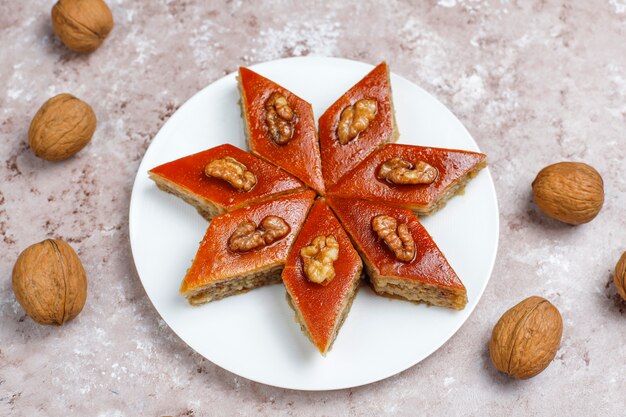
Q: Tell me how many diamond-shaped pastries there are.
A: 7